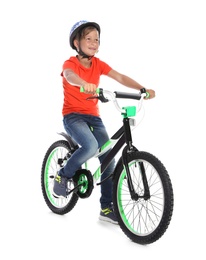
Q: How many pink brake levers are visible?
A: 0